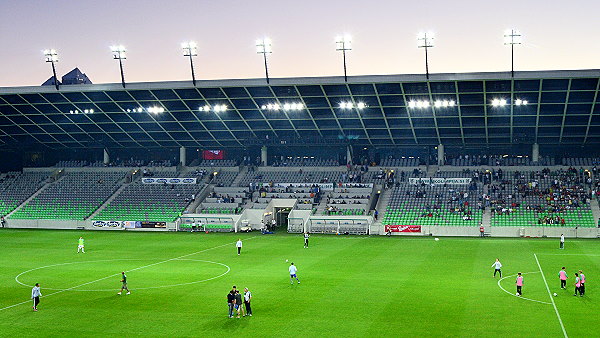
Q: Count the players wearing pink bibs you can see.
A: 4